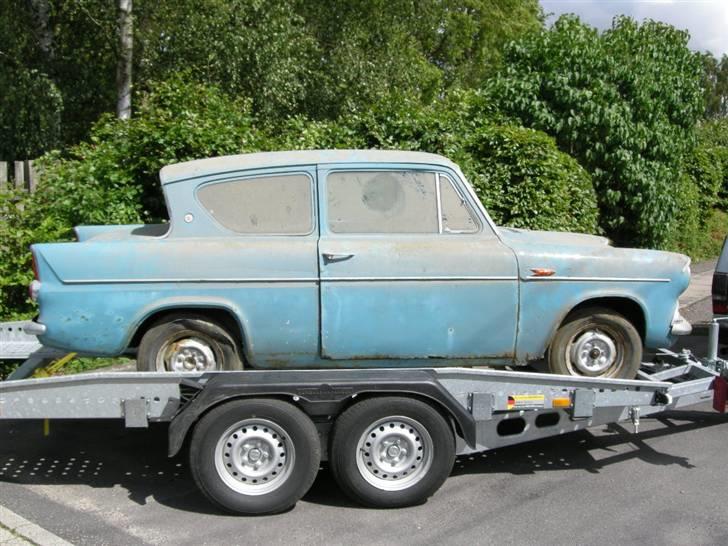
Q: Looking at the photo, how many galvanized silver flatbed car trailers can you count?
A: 1